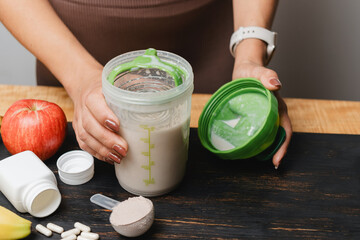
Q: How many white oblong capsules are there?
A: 7